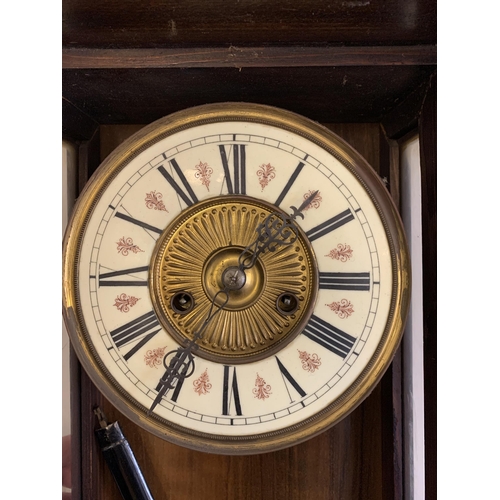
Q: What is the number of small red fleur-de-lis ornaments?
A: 12